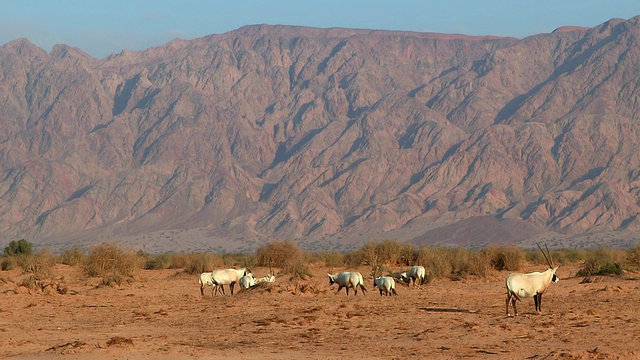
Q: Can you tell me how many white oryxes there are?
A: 8